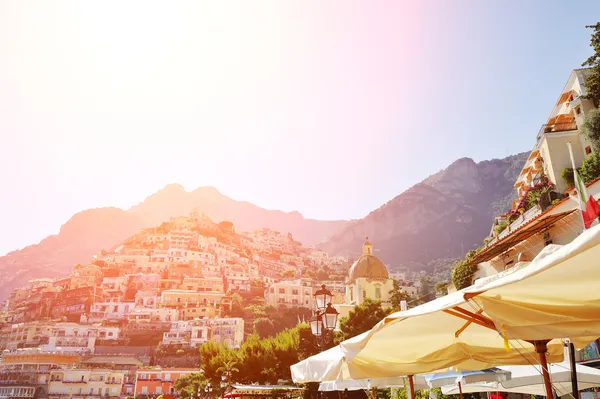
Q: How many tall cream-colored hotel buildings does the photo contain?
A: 1